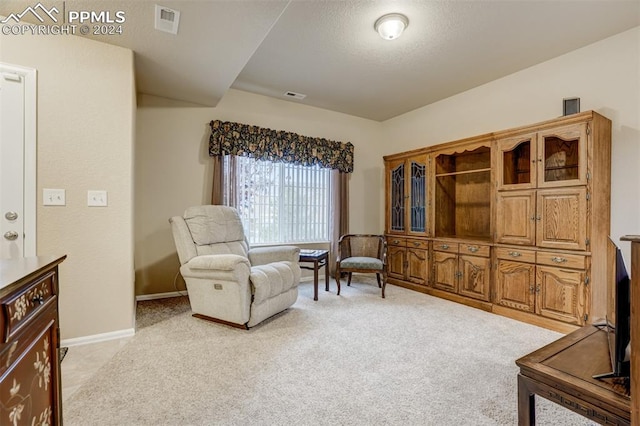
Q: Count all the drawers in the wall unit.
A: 6